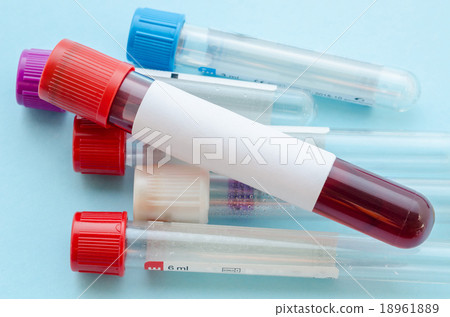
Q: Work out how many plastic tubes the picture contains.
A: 6